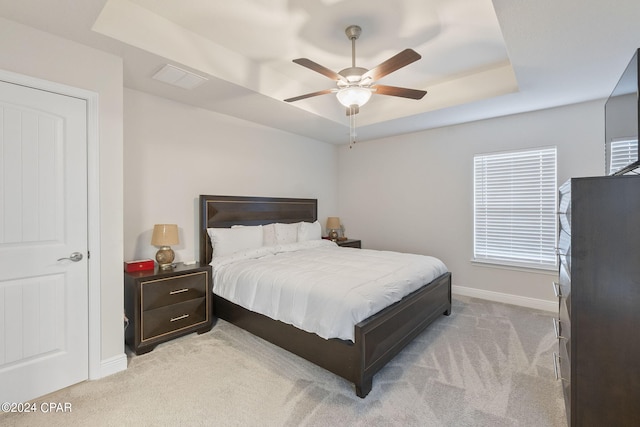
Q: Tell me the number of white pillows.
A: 4